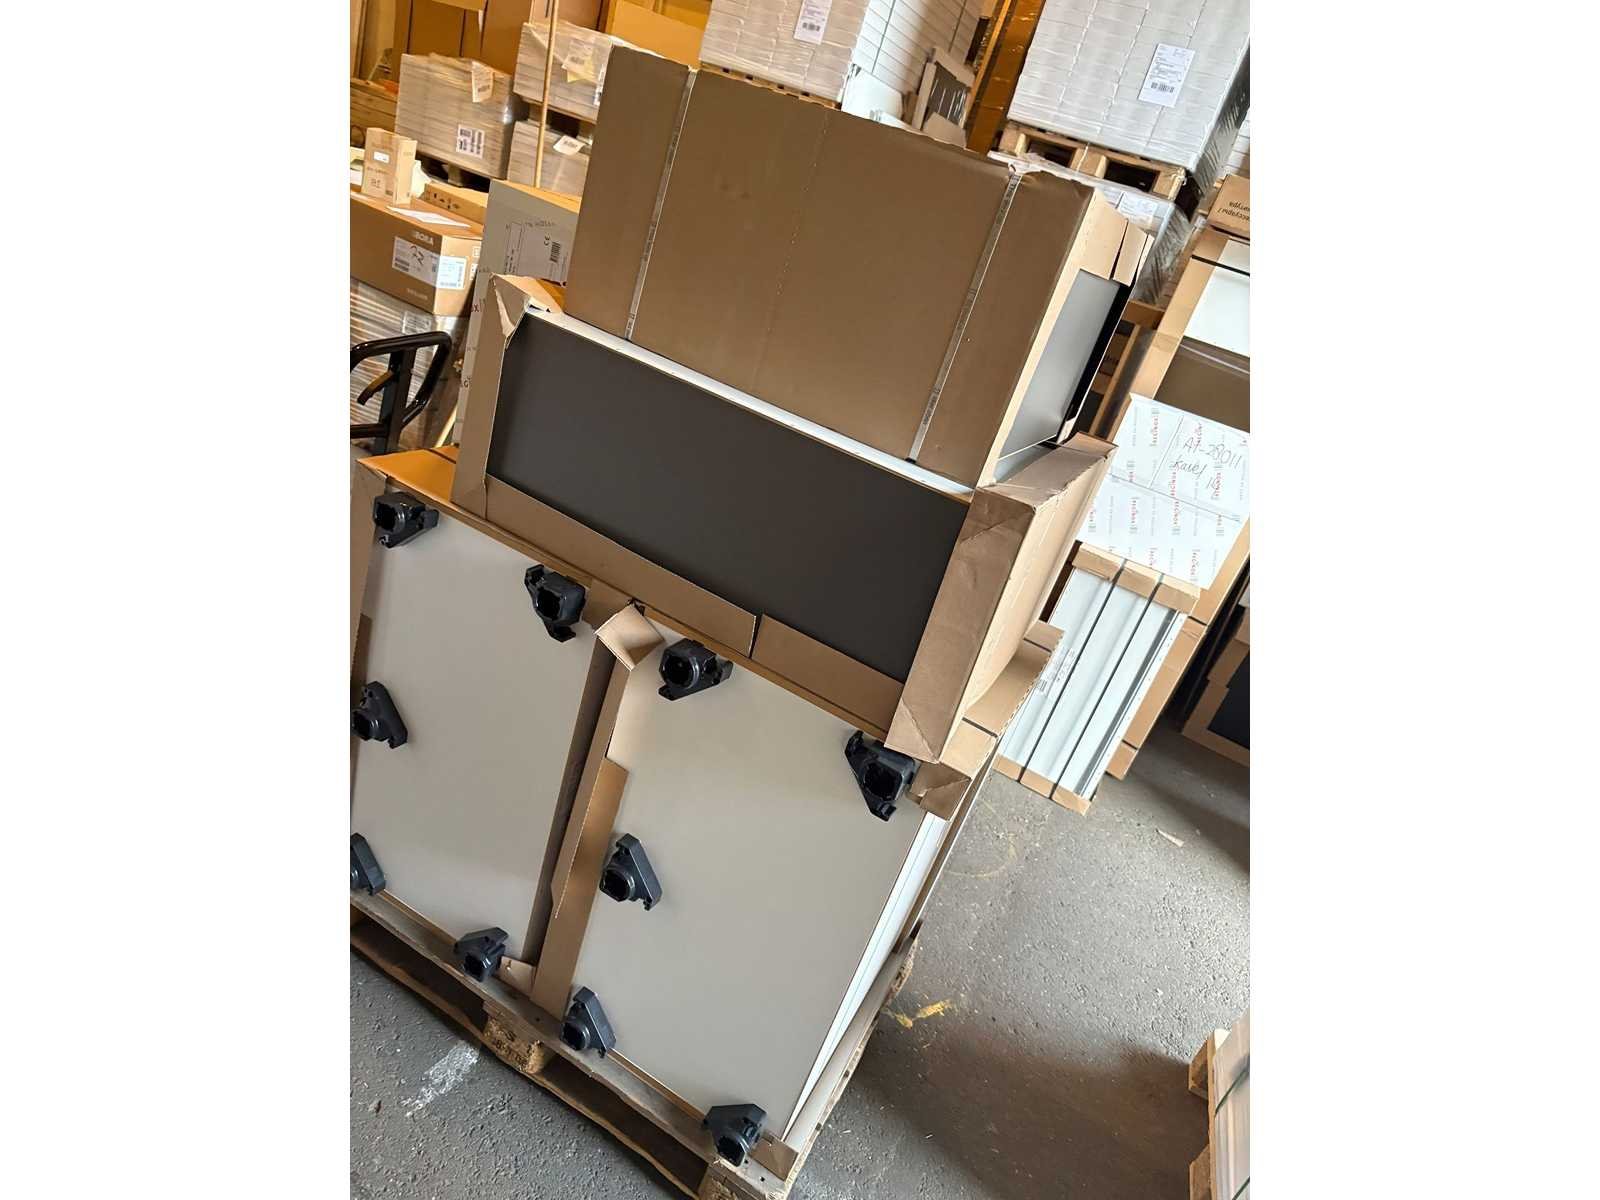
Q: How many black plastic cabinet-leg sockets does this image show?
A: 10